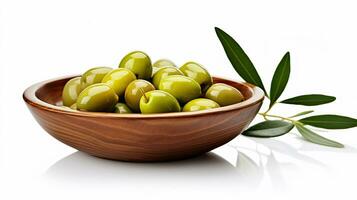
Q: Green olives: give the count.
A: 14